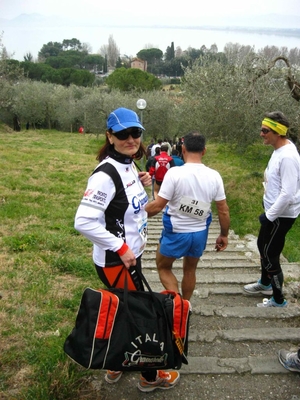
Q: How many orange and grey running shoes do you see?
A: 2